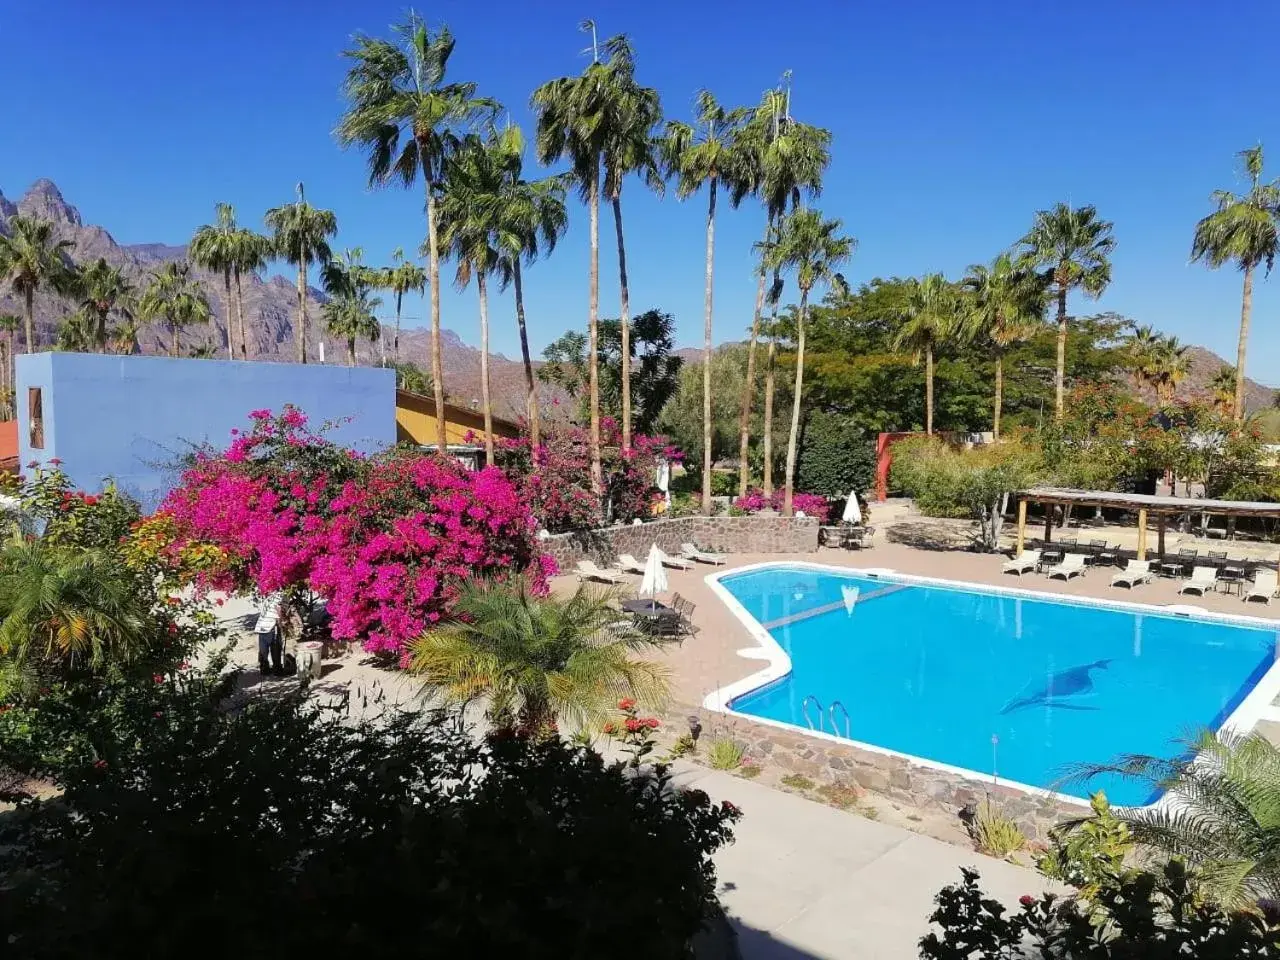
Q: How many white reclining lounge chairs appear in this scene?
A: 9